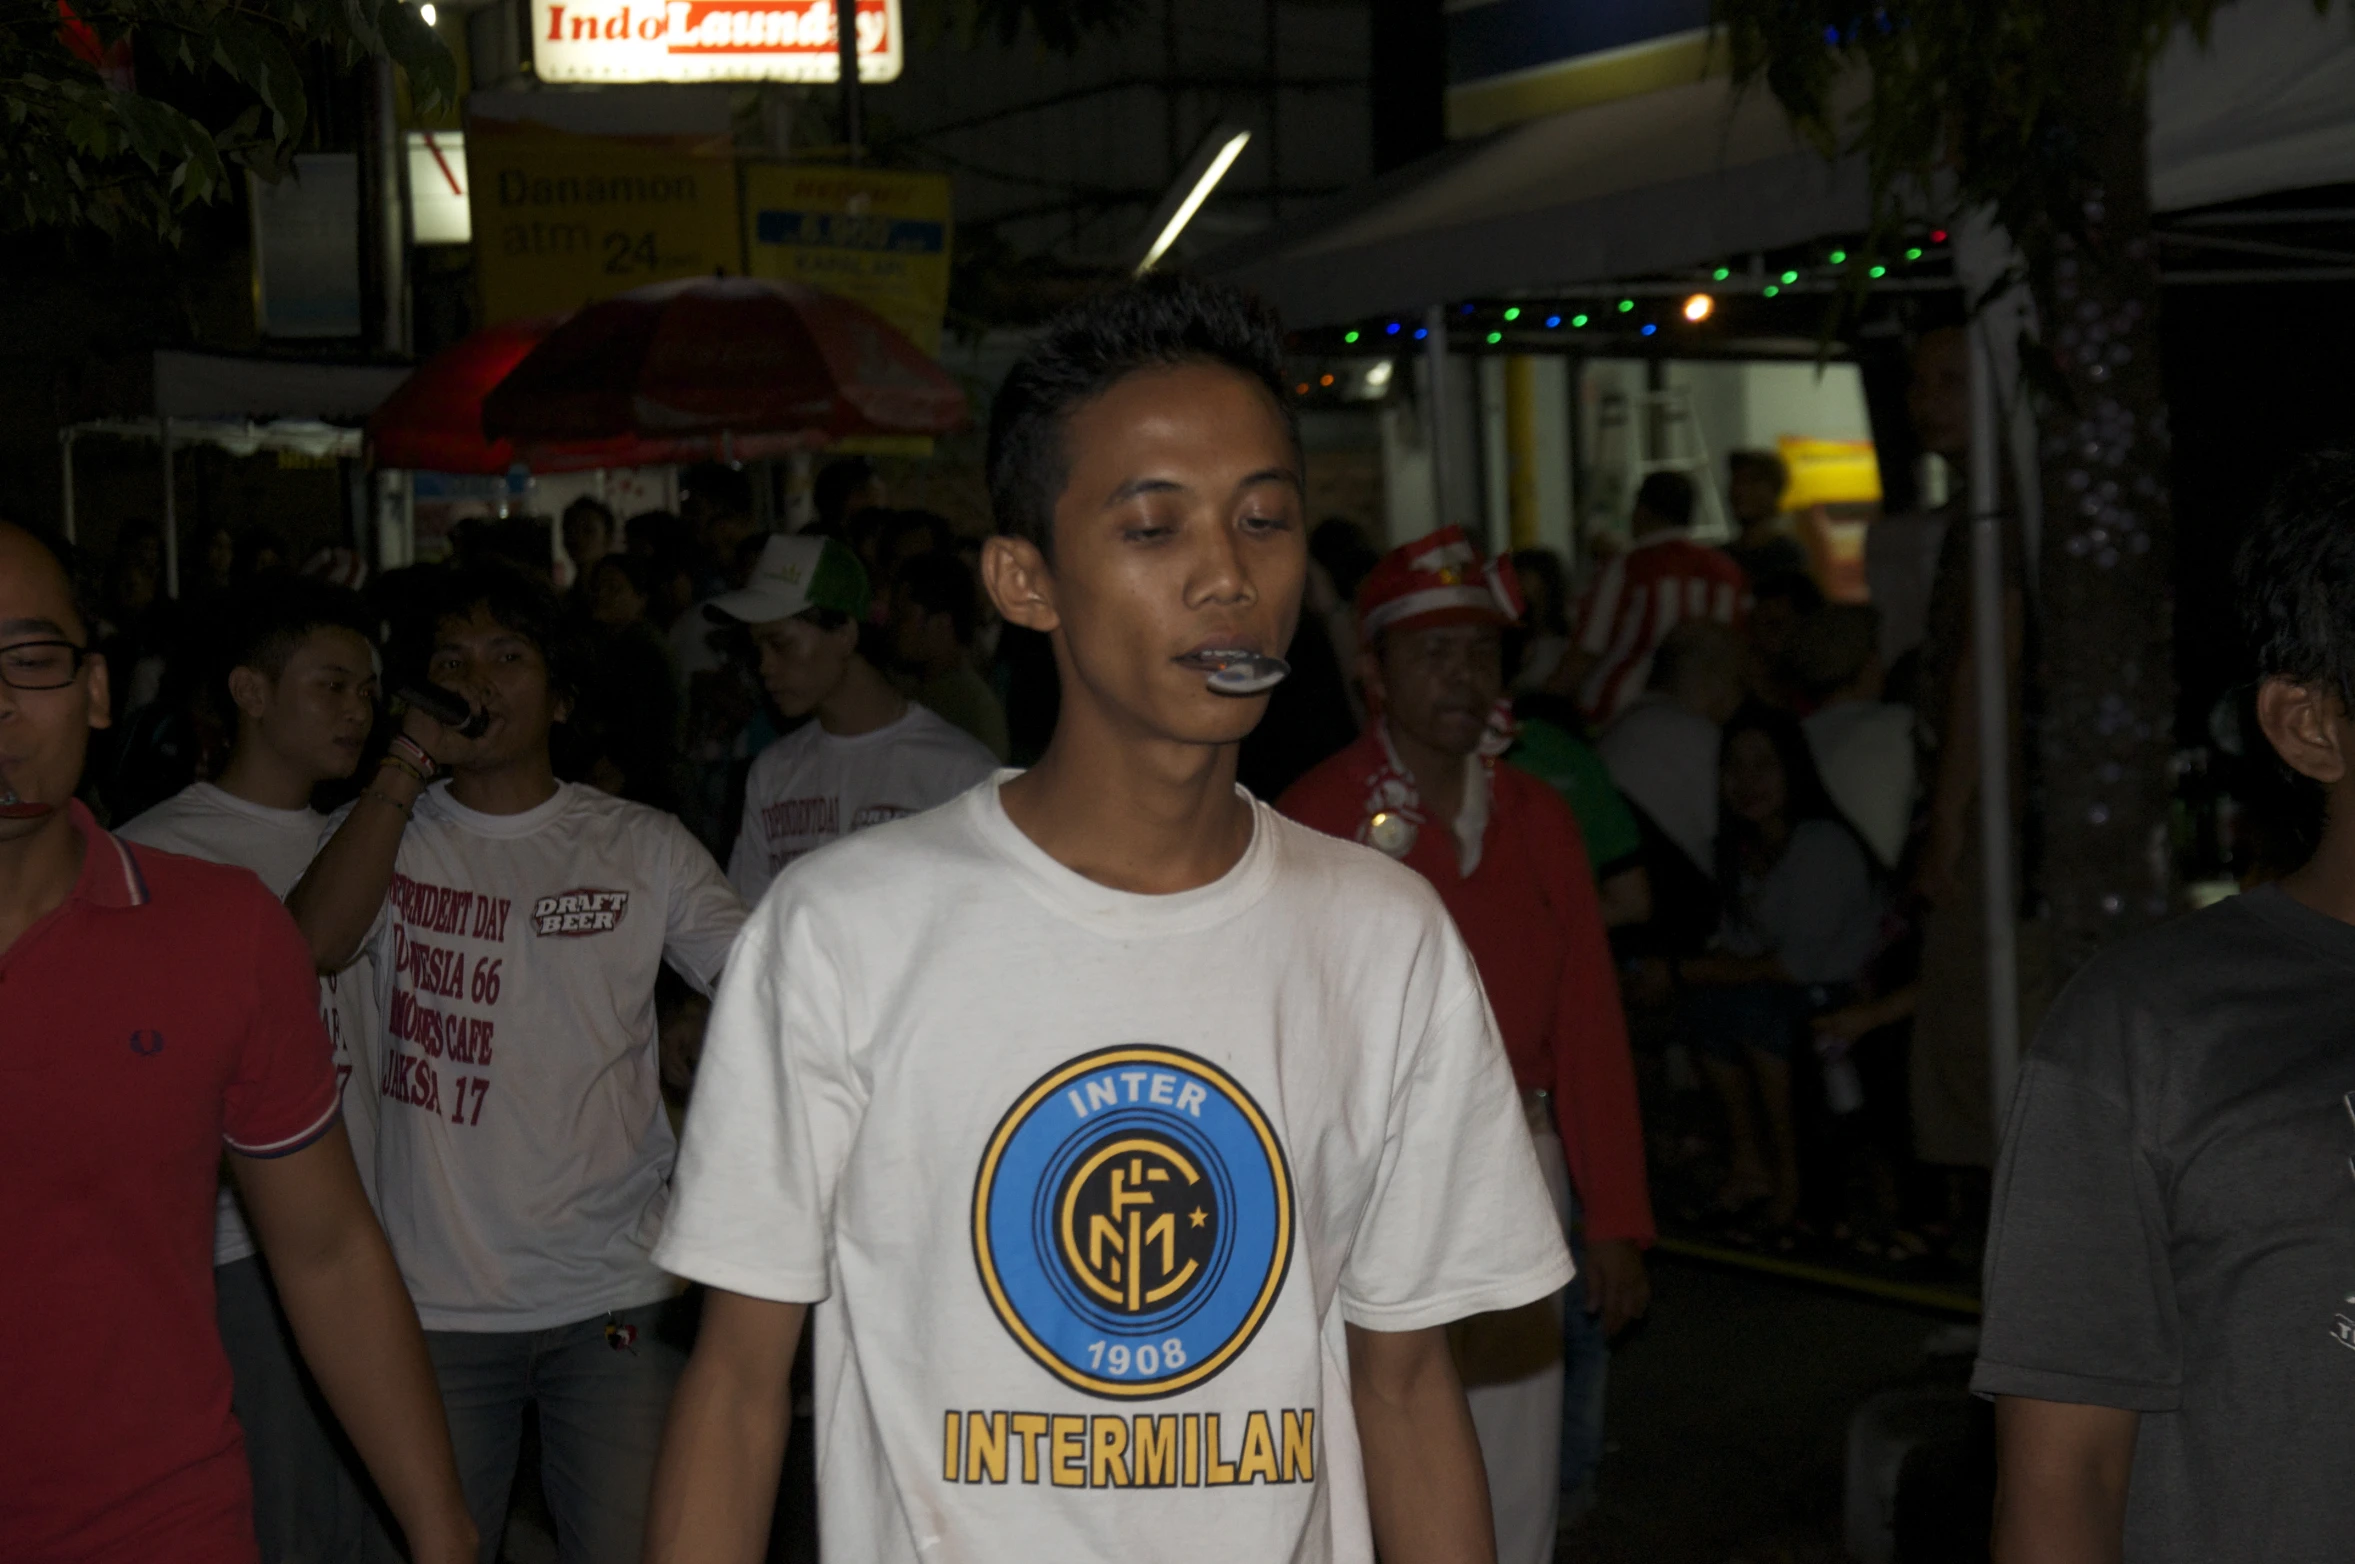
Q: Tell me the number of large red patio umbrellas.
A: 2